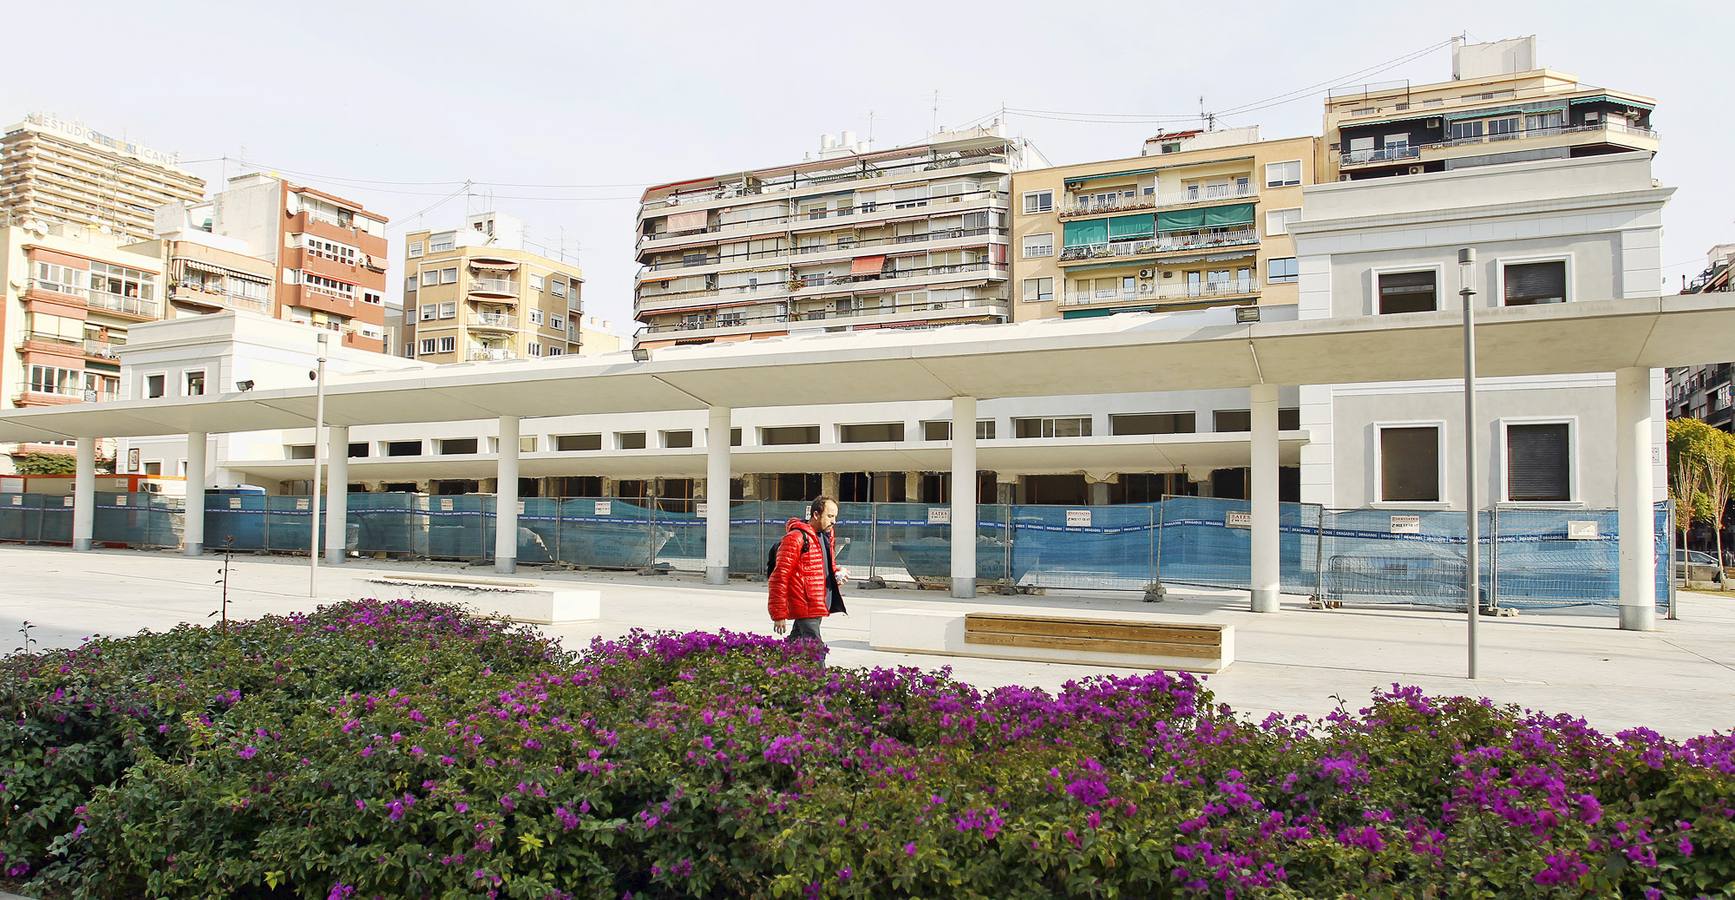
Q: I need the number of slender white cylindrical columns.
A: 8